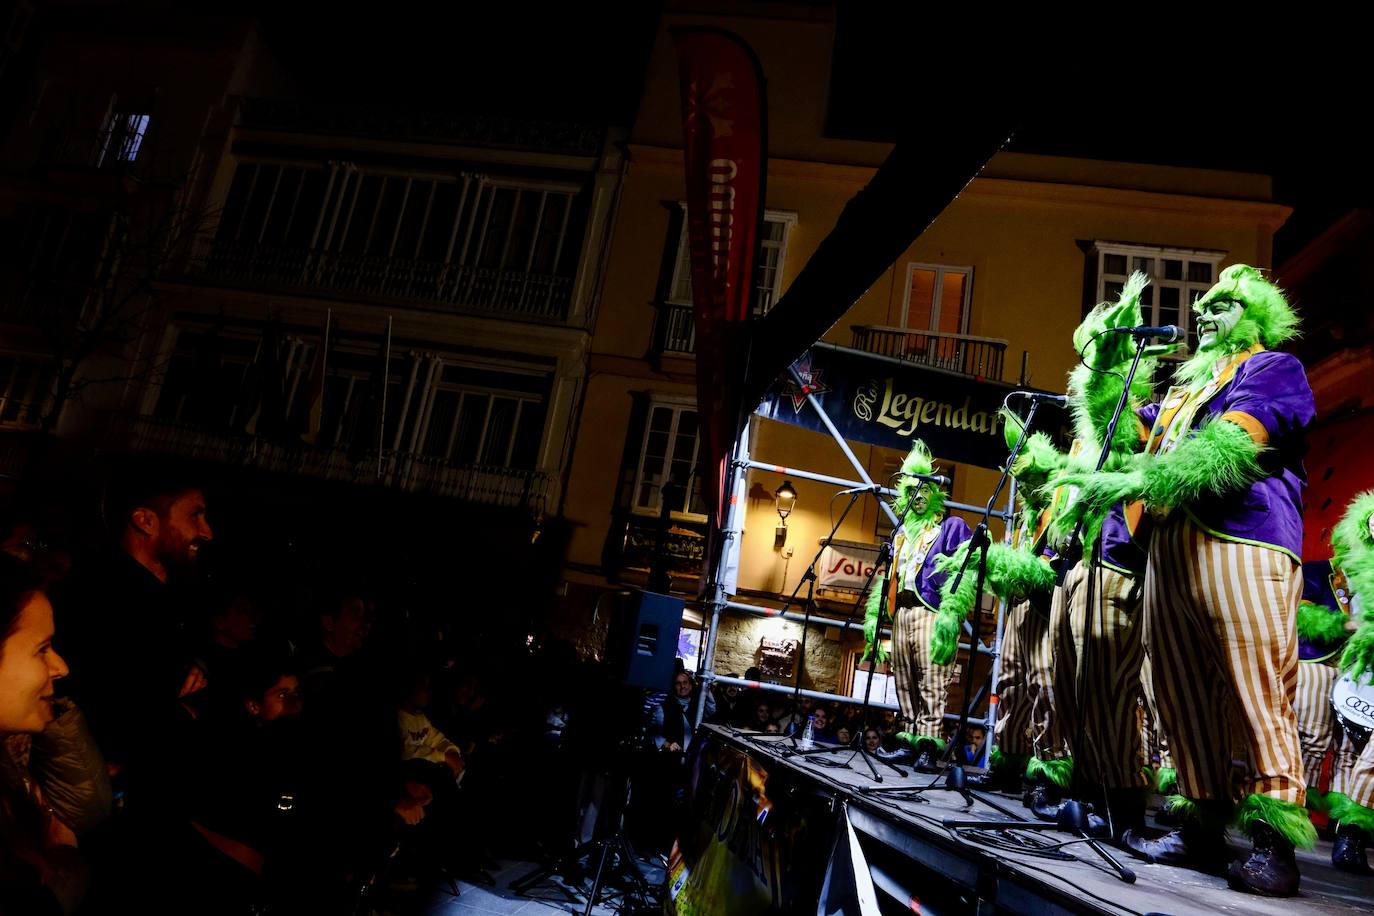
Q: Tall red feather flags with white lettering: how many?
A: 1